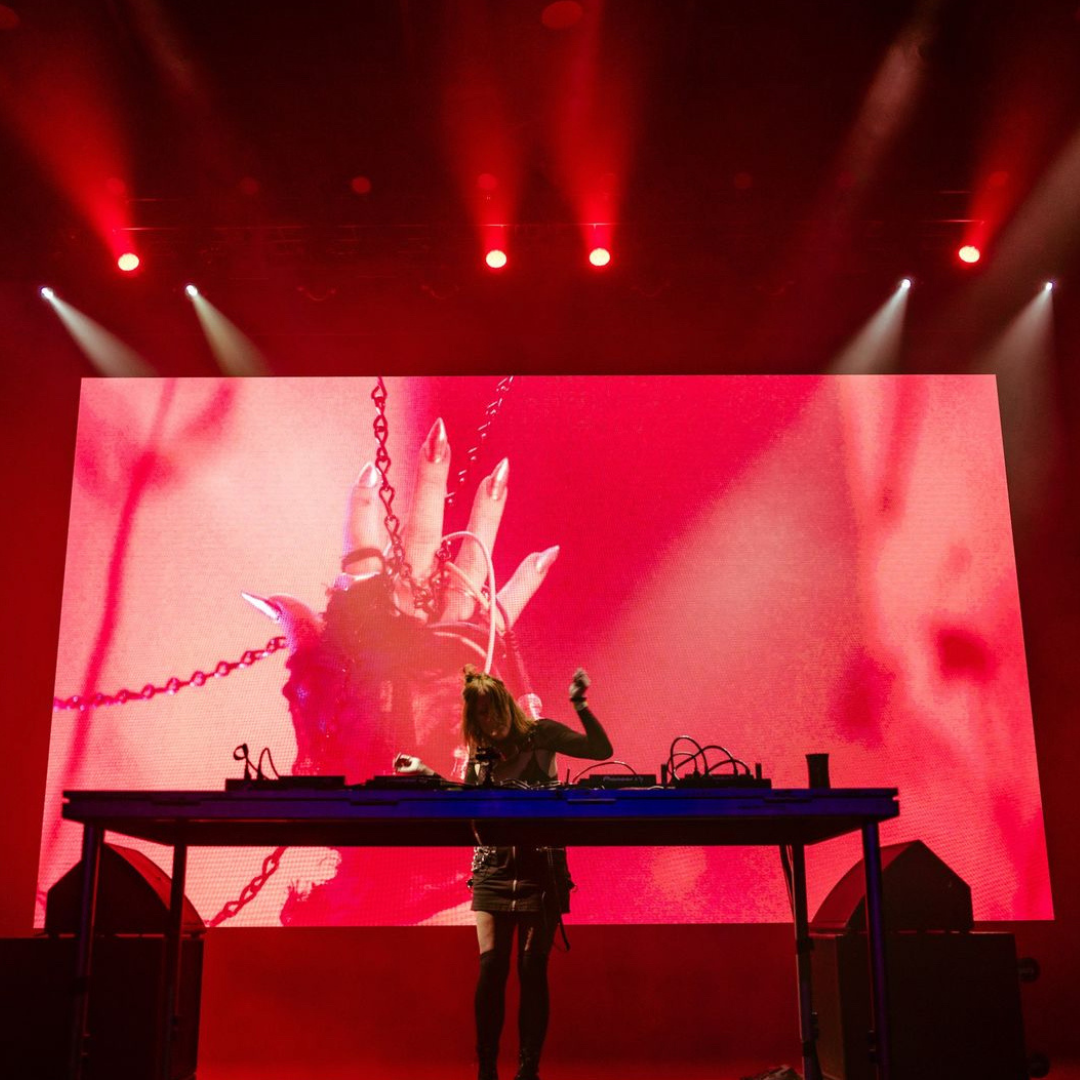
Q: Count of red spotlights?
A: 4